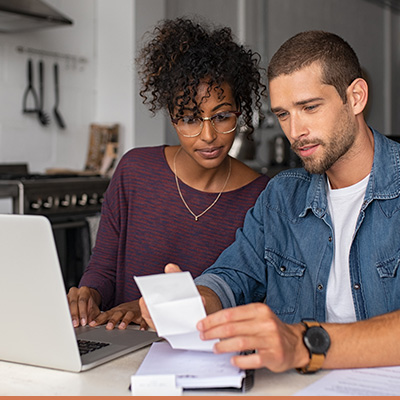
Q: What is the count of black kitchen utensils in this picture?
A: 3